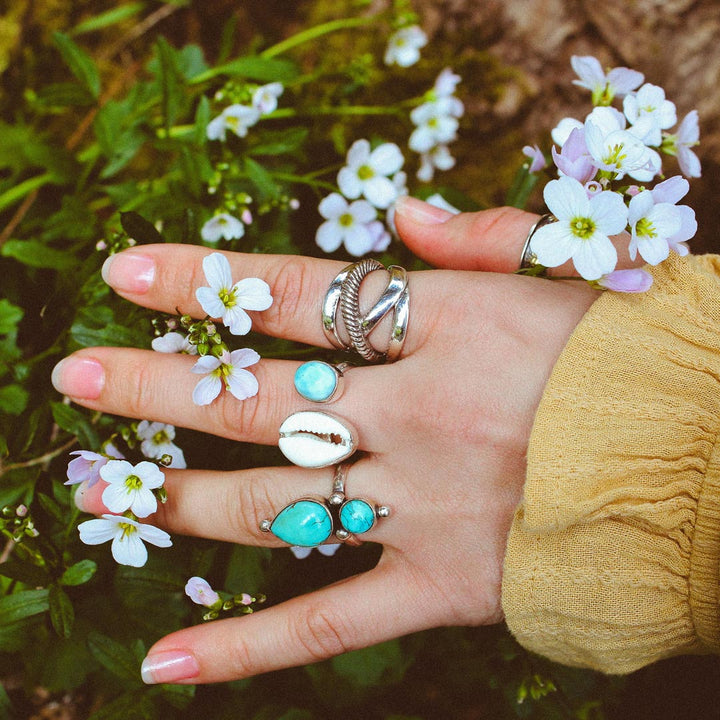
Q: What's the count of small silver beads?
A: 4